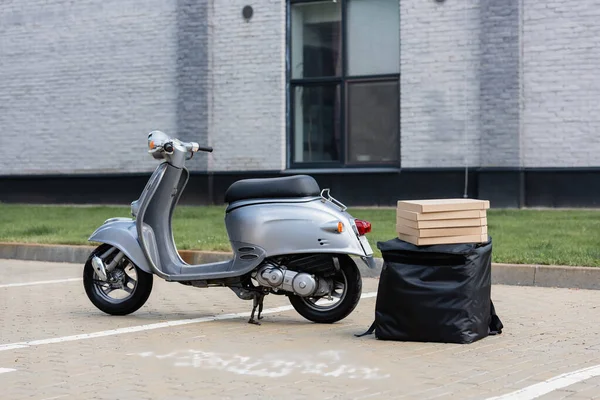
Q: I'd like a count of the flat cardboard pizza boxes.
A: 5